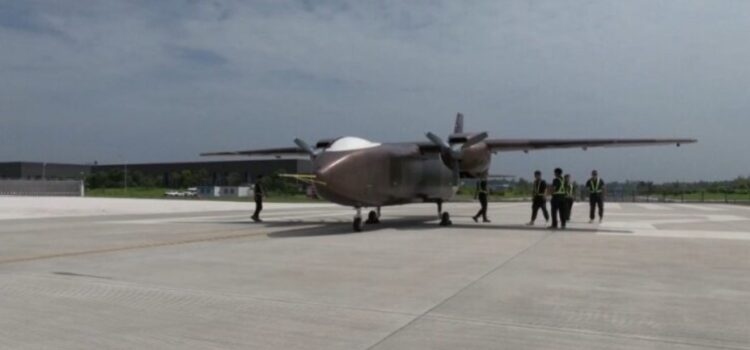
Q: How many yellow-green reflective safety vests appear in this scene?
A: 4